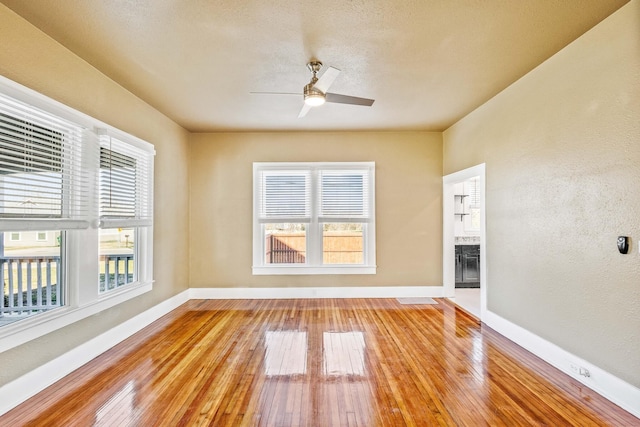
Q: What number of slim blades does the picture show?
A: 4